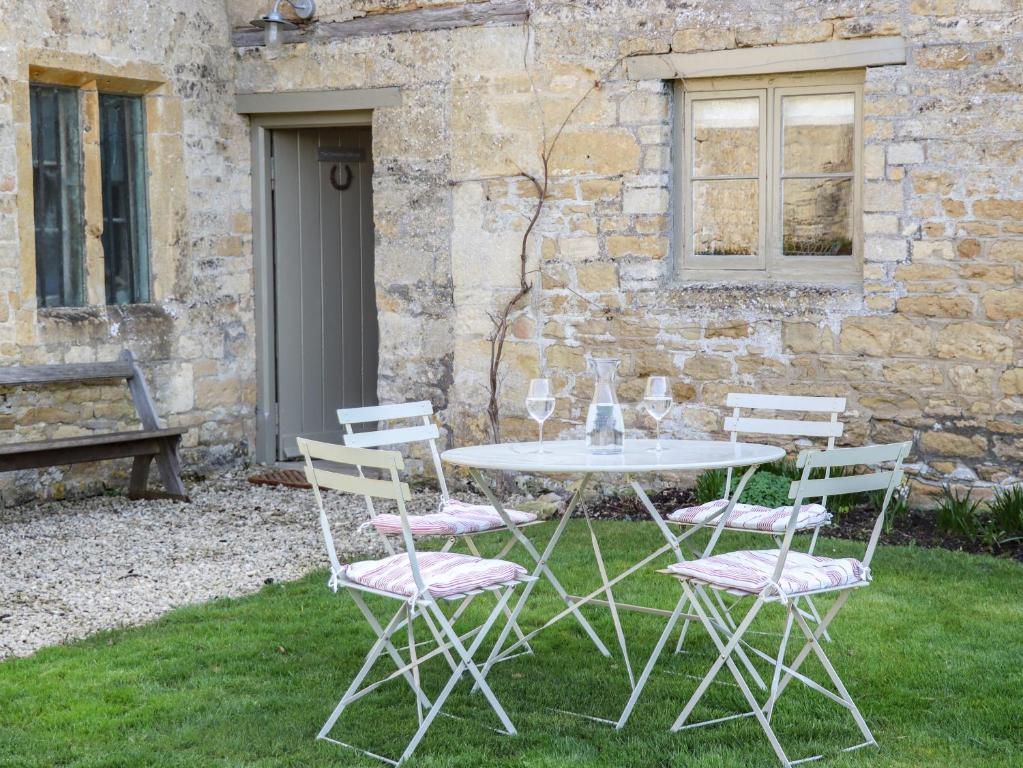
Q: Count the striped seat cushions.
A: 4